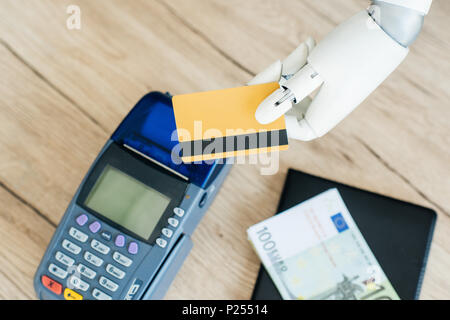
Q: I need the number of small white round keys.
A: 4